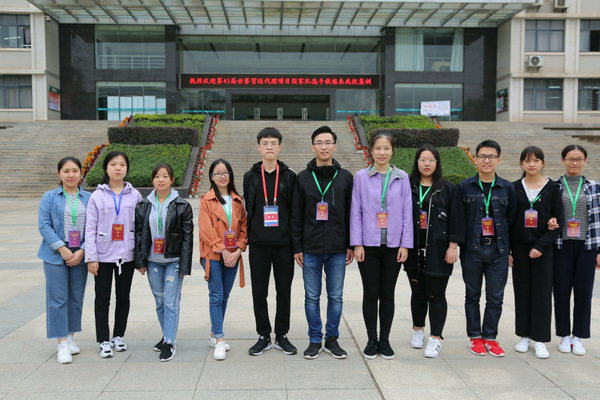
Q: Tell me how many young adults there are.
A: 11